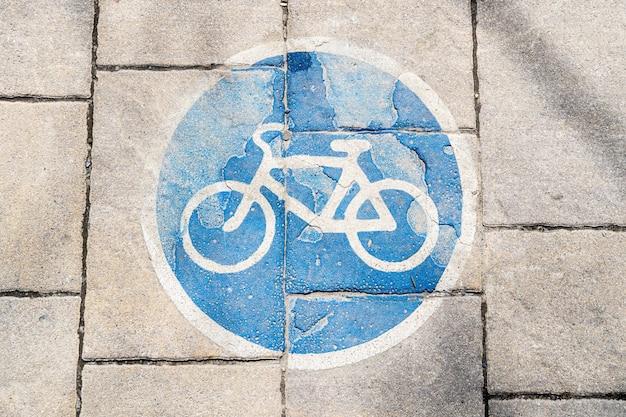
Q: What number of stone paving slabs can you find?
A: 12